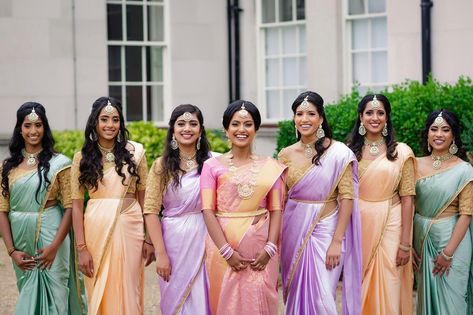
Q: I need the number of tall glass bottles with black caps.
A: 0